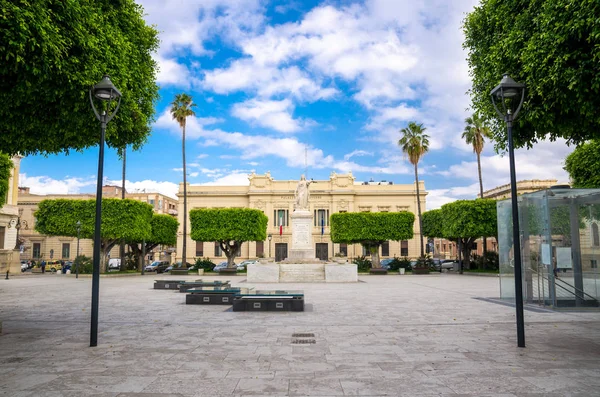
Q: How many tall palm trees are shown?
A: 3